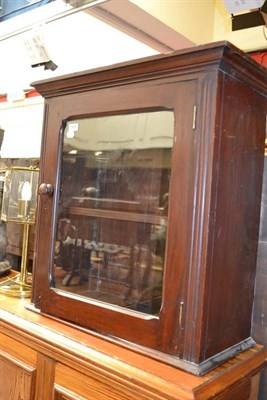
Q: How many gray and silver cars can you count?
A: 0